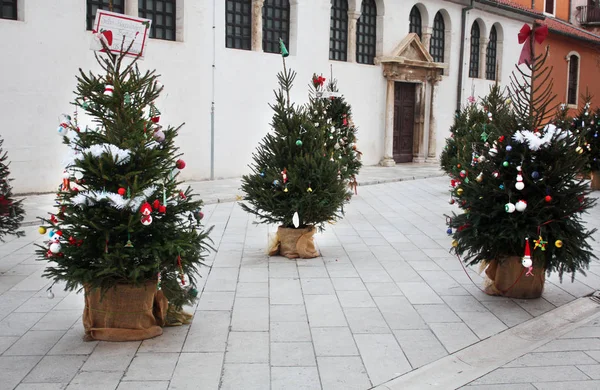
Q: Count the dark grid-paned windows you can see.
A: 11